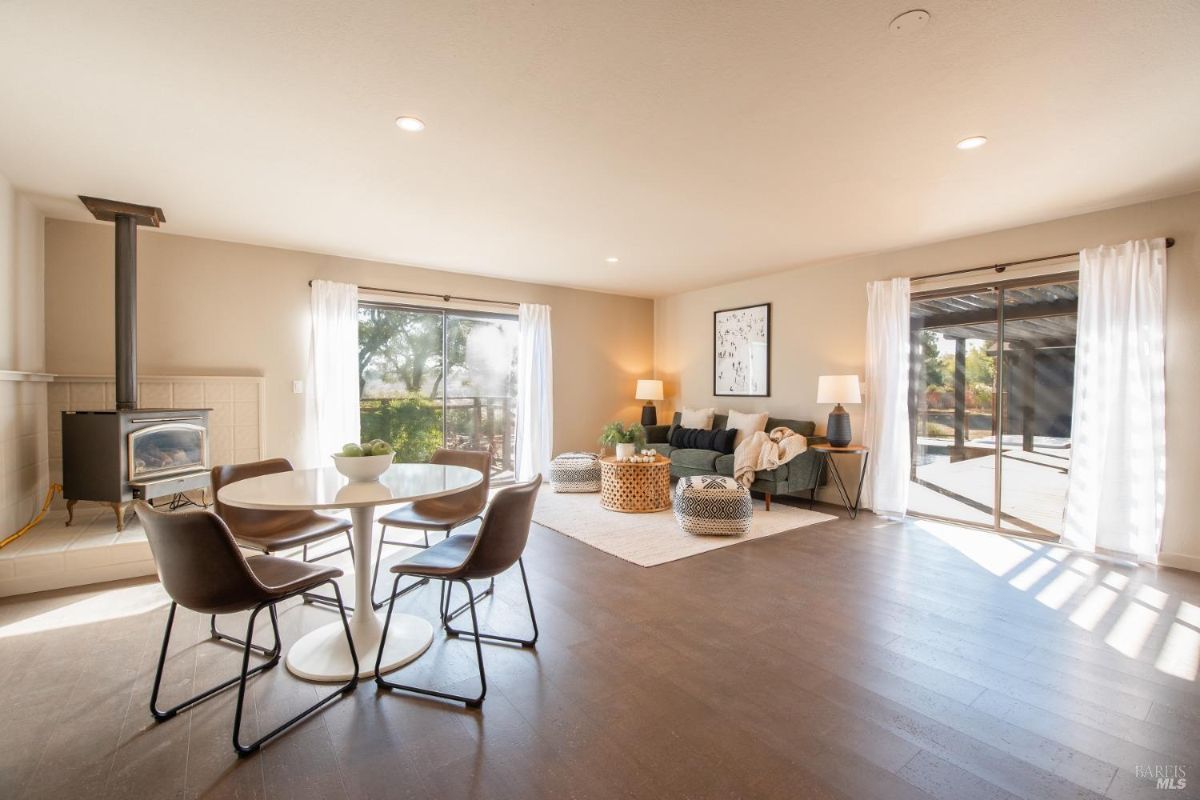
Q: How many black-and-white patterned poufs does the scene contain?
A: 2